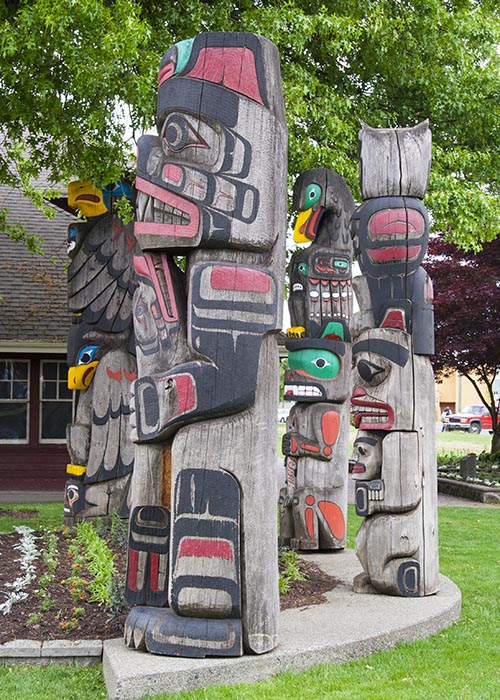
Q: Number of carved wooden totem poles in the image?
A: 4